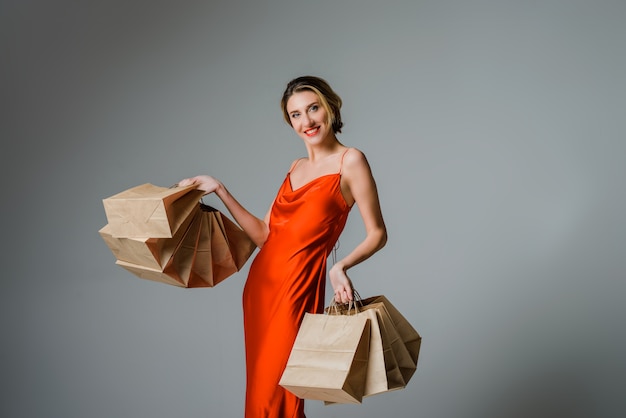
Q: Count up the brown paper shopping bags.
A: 10